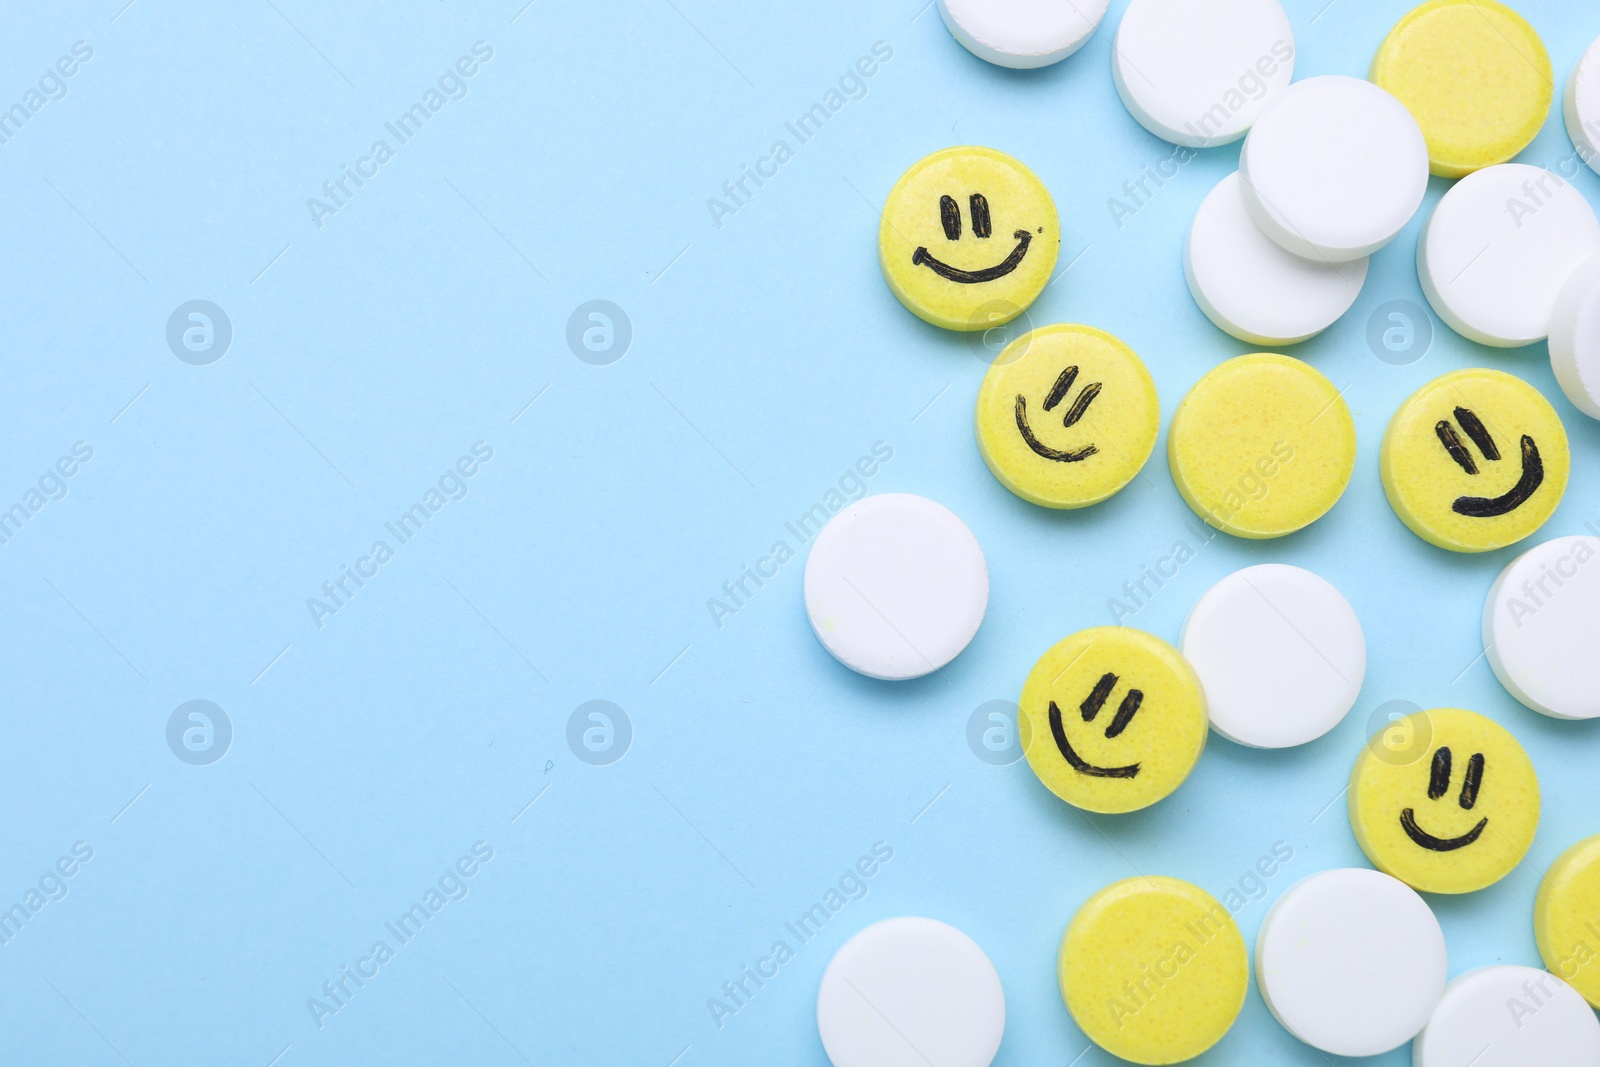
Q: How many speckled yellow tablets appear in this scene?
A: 9